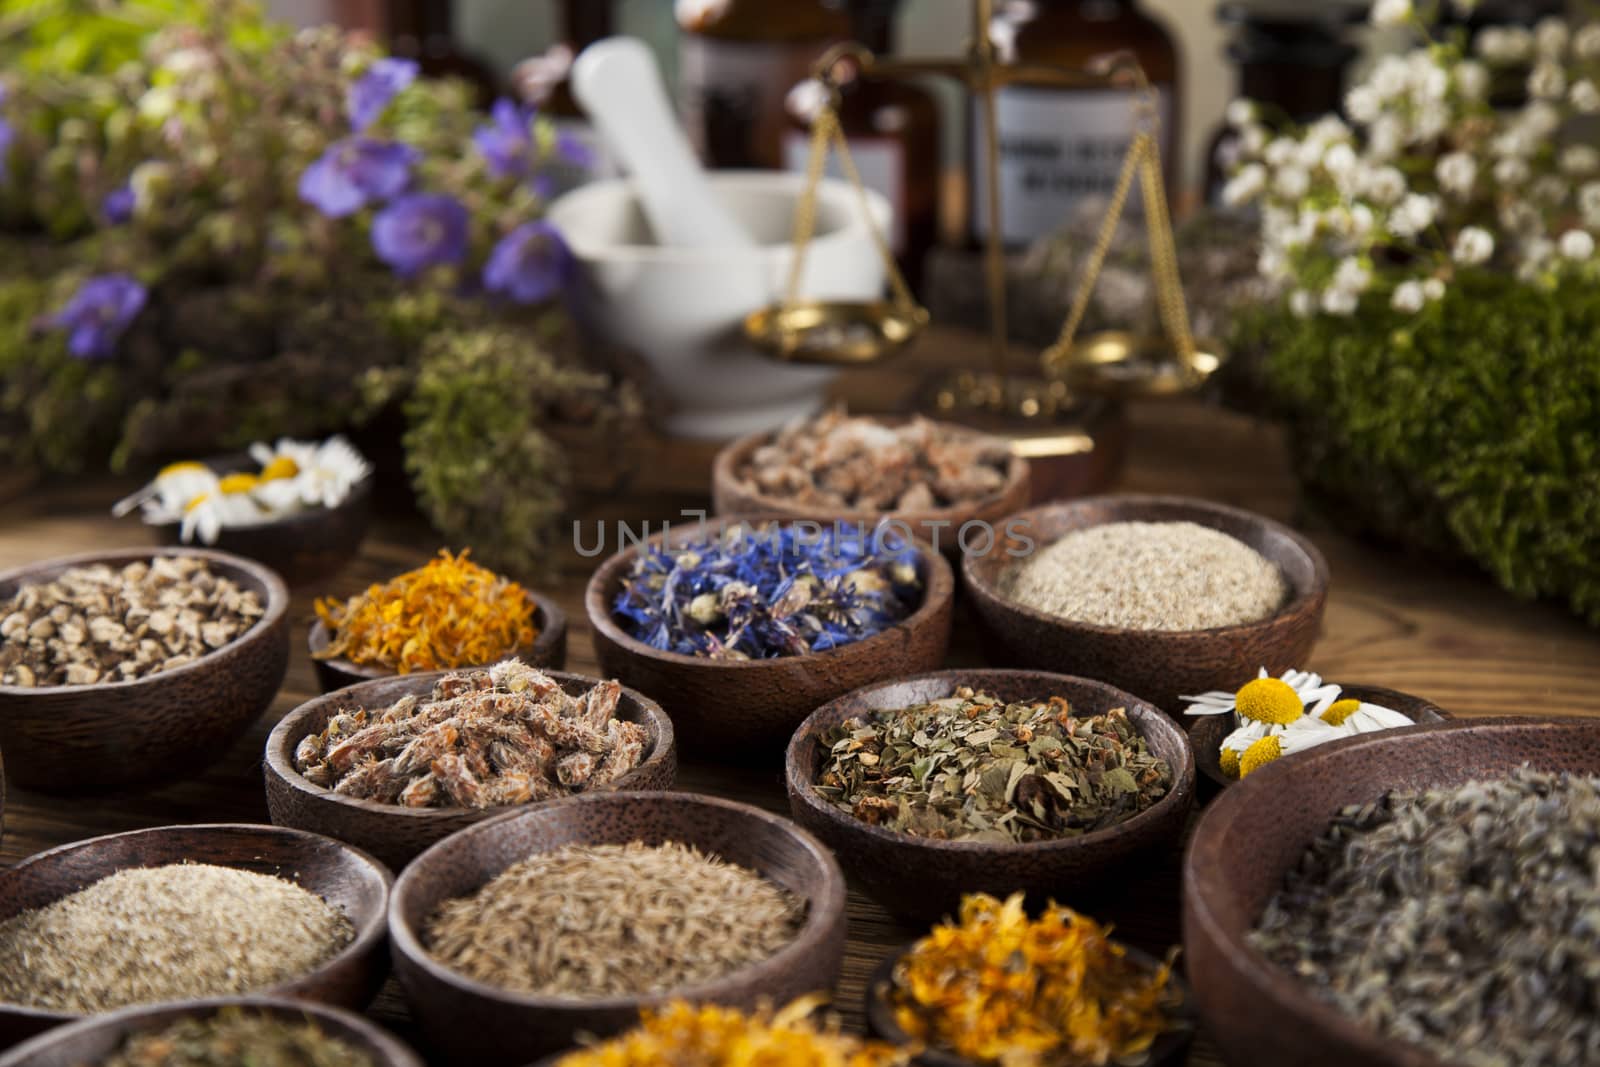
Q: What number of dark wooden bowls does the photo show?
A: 15